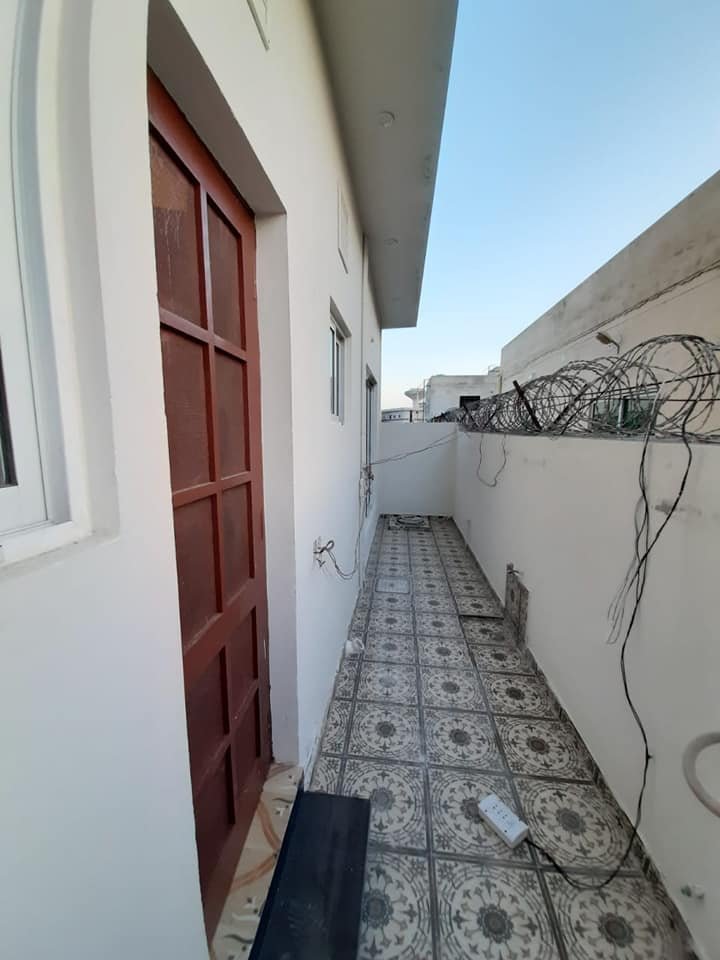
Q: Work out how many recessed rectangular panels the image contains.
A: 10